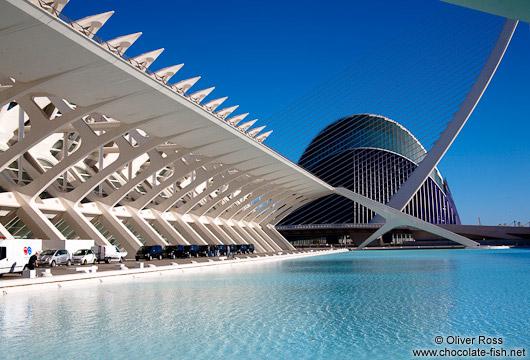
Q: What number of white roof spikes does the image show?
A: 13